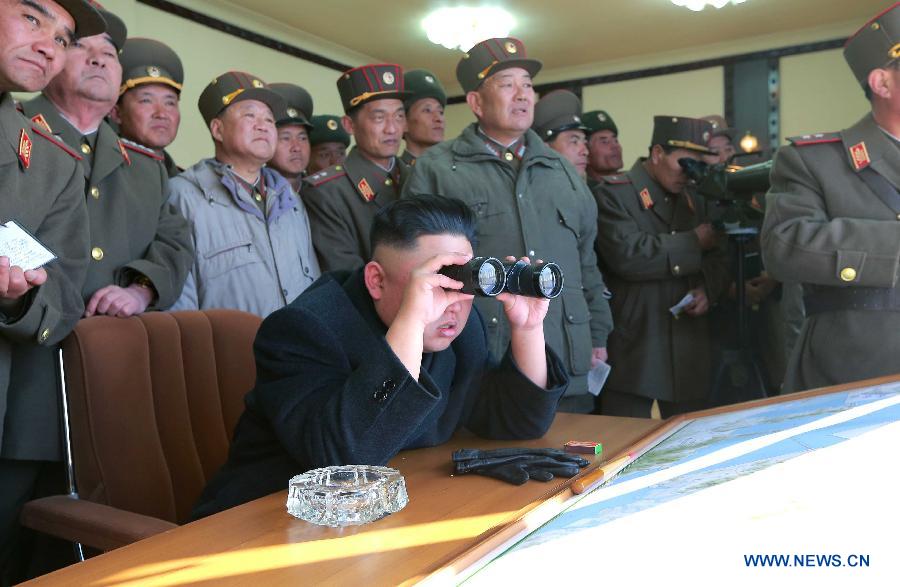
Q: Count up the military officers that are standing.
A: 14